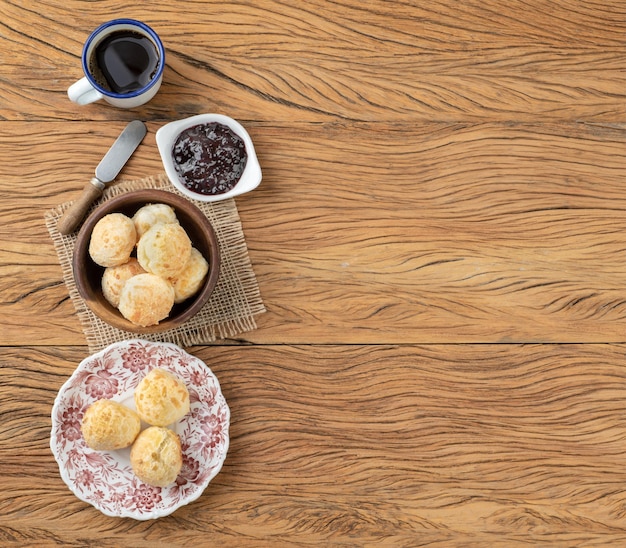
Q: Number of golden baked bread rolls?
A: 9